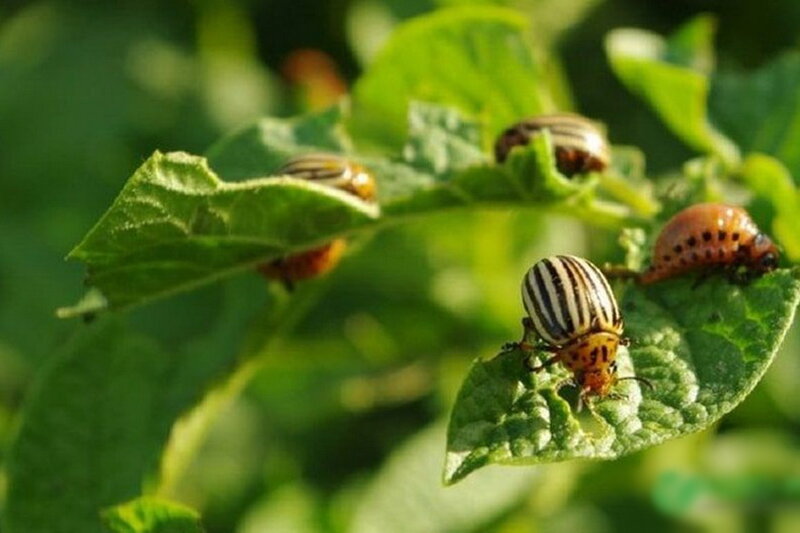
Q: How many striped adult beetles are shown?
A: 3